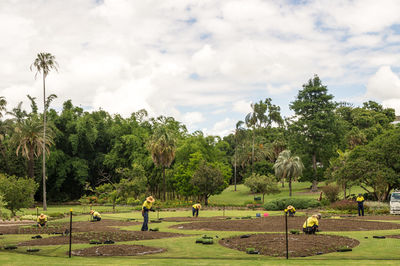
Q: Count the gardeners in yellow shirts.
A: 7